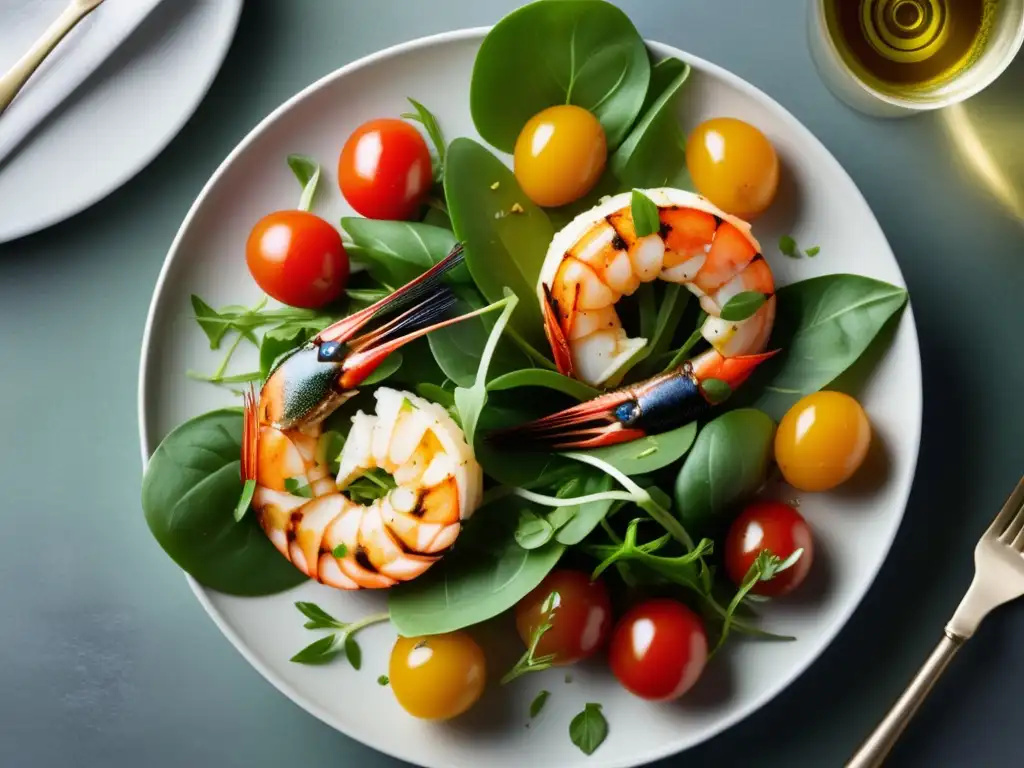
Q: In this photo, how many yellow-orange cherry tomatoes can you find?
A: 4